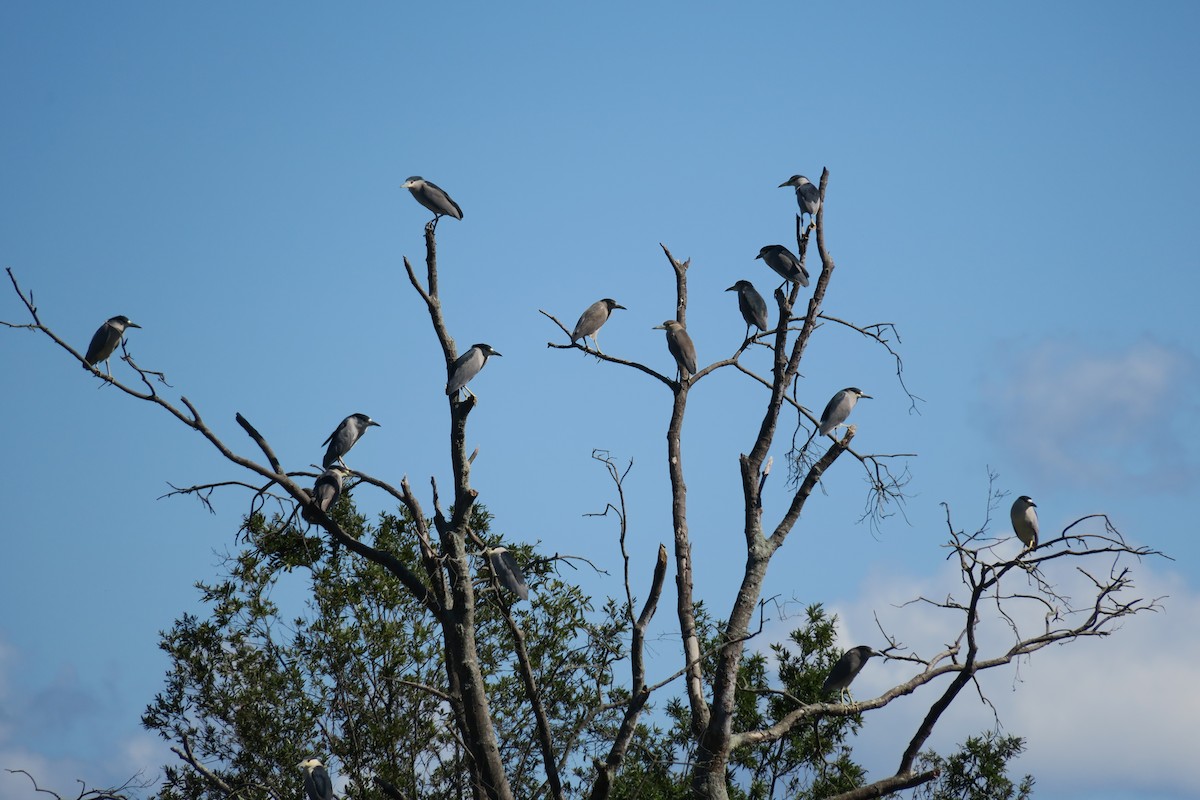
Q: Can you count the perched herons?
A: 15